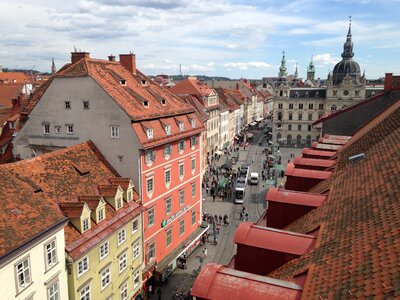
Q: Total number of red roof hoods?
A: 9